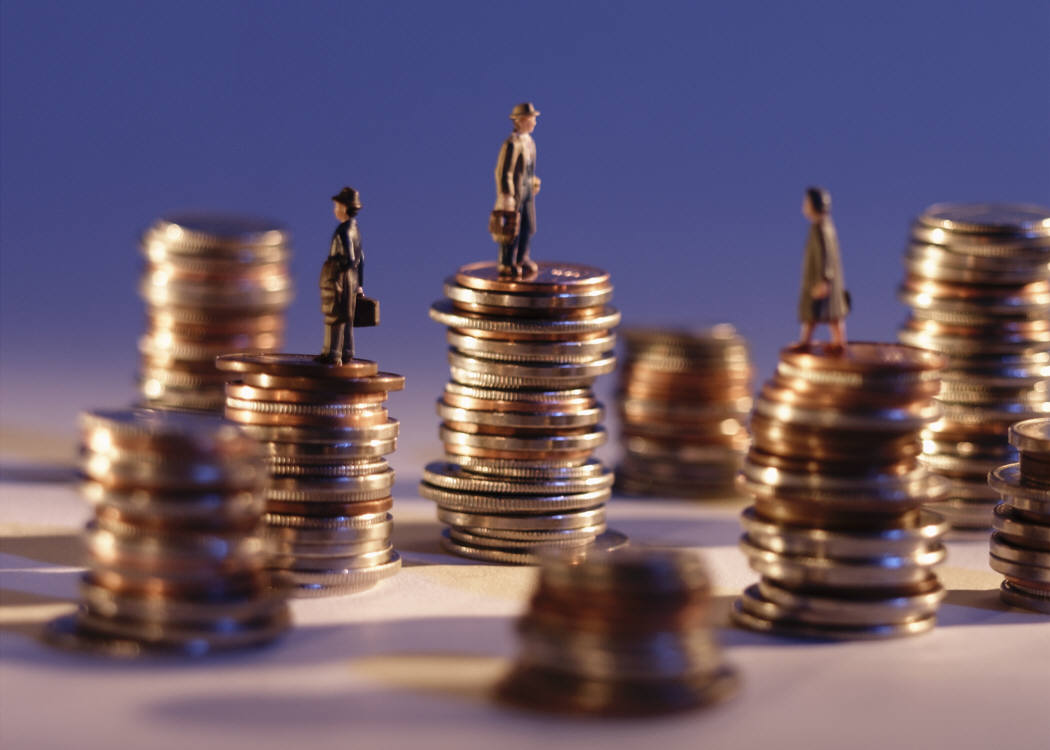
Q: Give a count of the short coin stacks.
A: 2